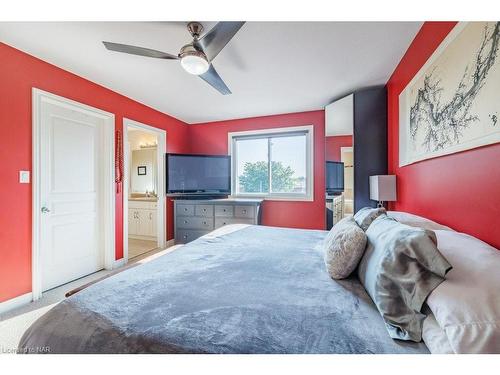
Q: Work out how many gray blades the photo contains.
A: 3